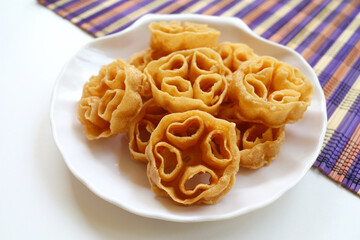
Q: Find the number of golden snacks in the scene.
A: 9